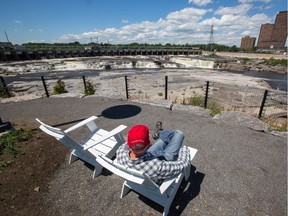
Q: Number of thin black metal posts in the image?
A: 7